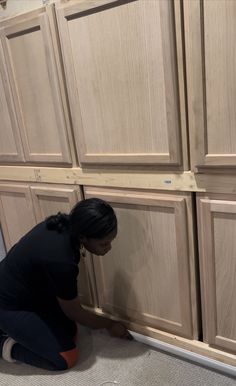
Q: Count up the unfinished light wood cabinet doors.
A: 8